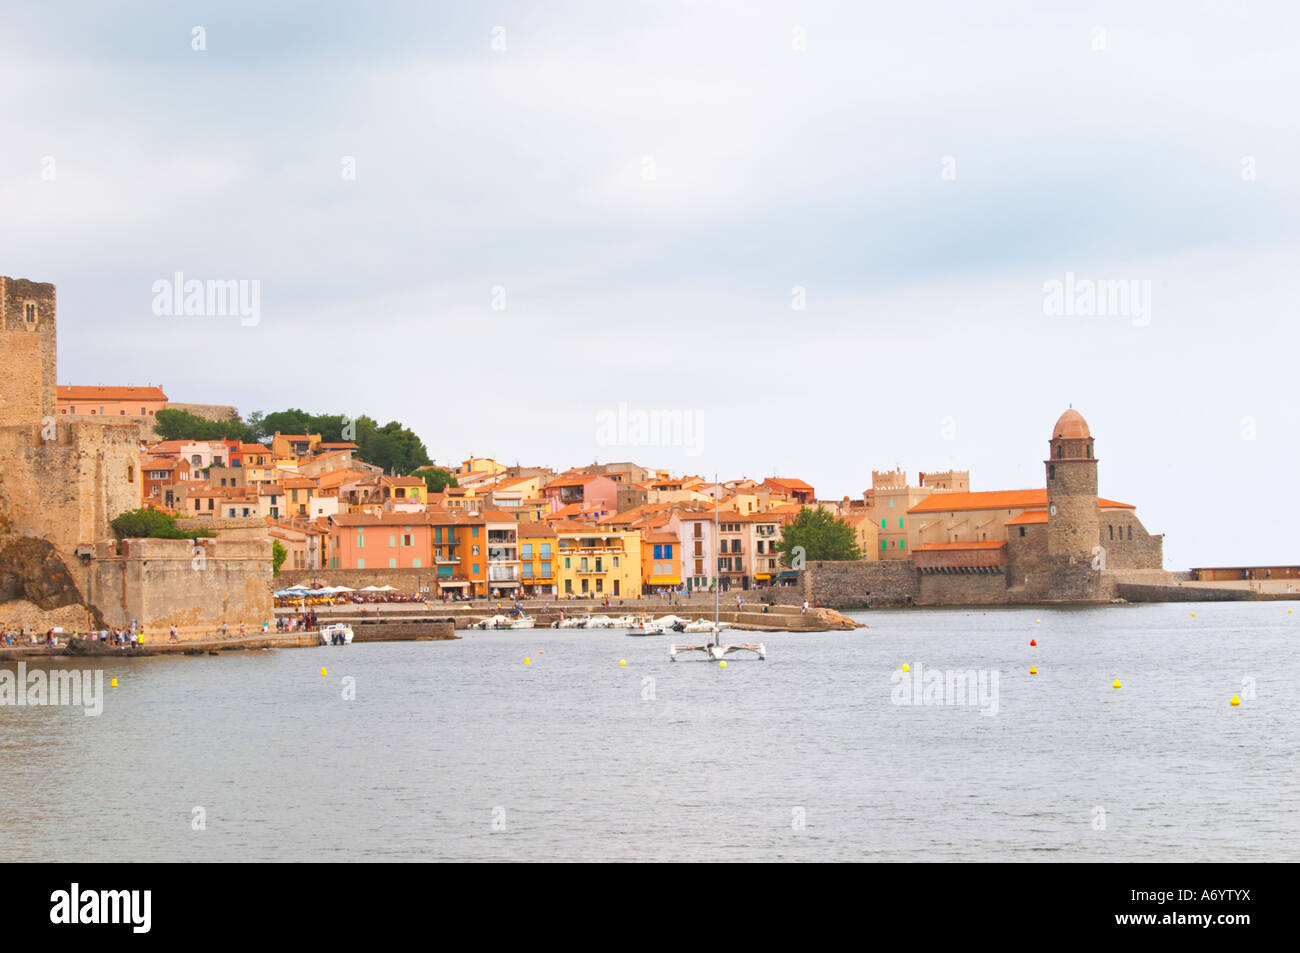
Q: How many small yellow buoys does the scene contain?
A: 12